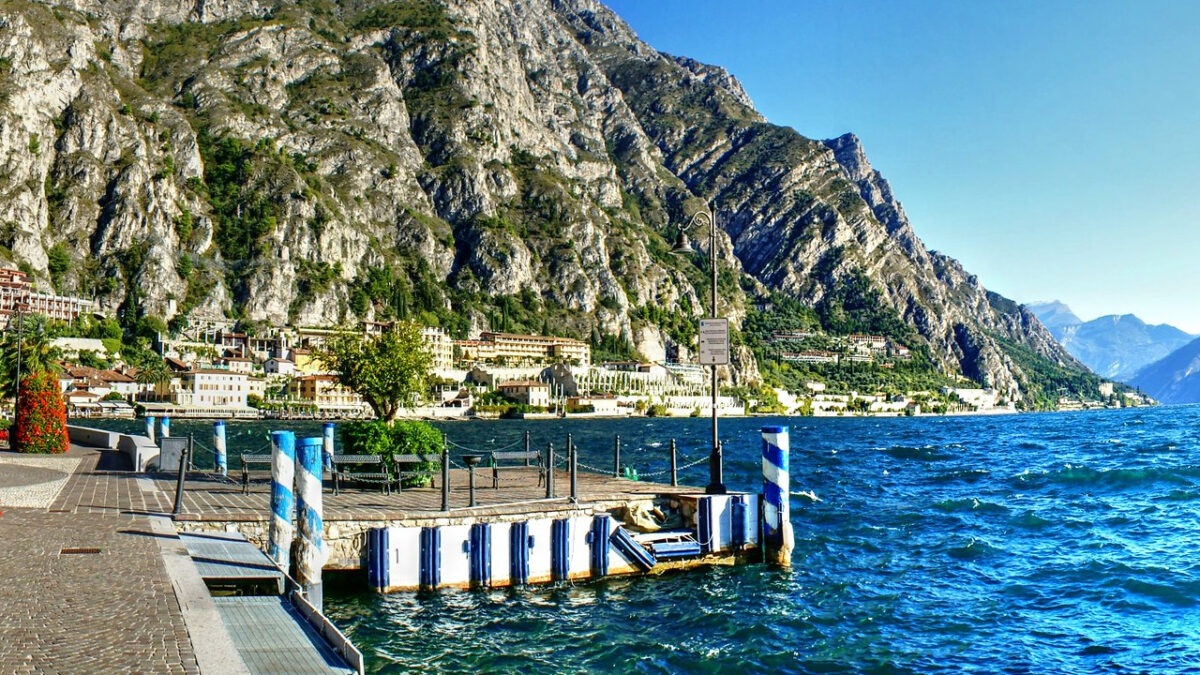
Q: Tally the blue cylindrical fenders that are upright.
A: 8